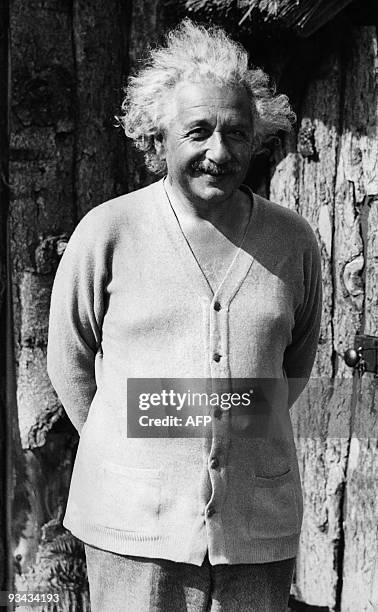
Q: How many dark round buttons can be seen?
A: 5